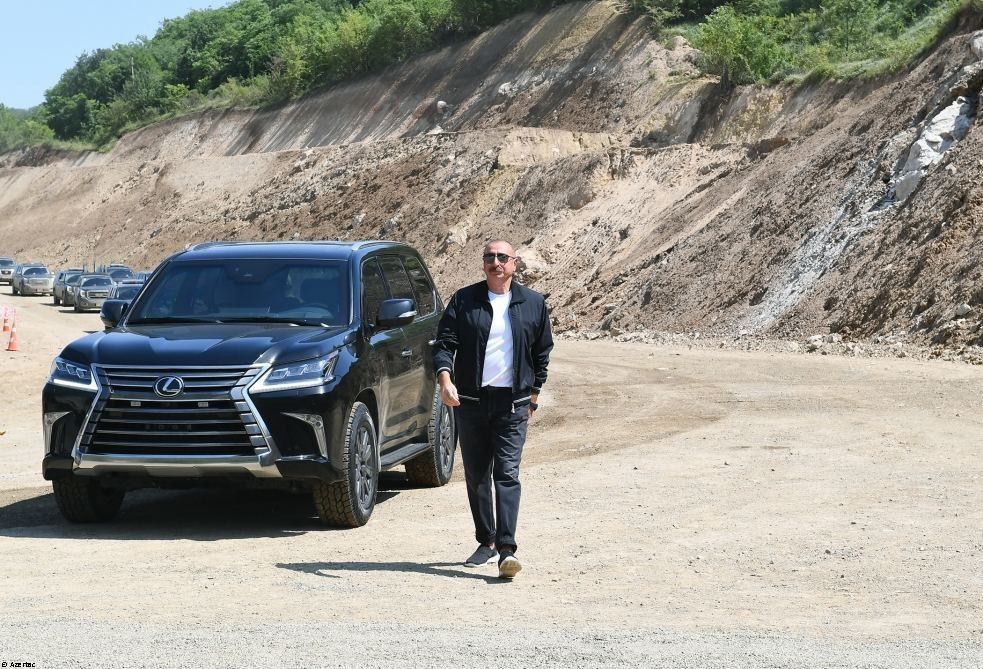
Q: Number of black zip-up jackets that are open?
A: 1